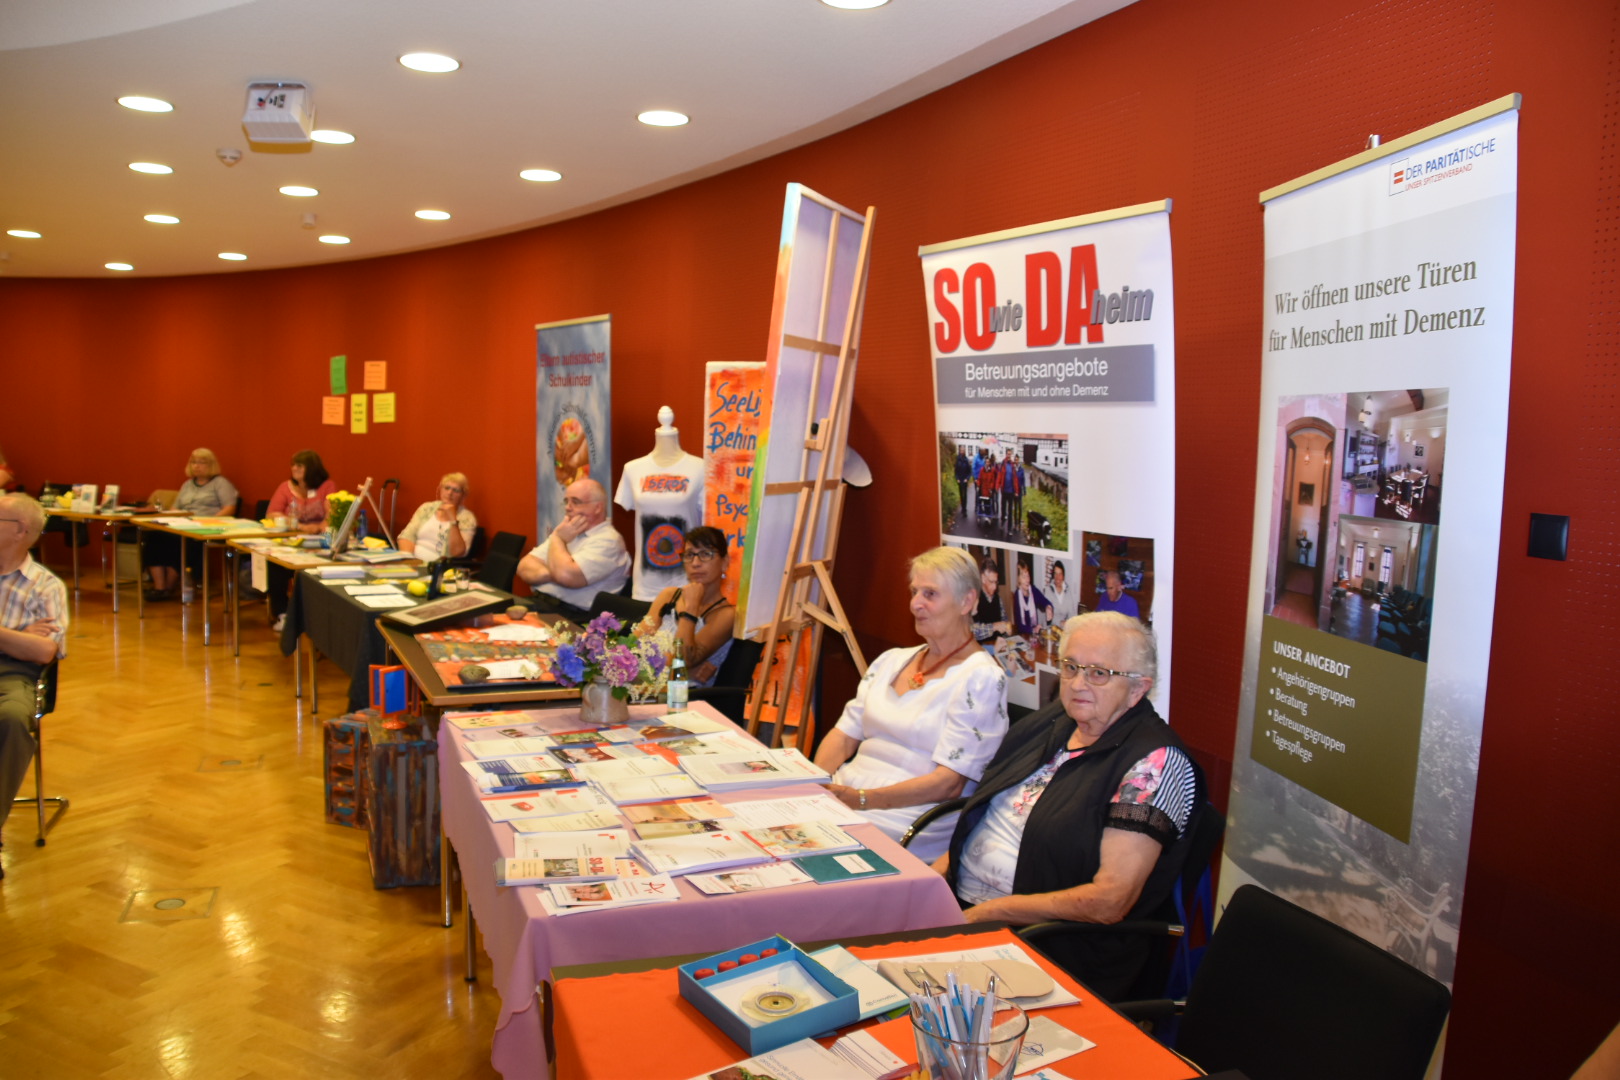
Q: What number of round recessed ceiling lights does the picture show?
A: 14